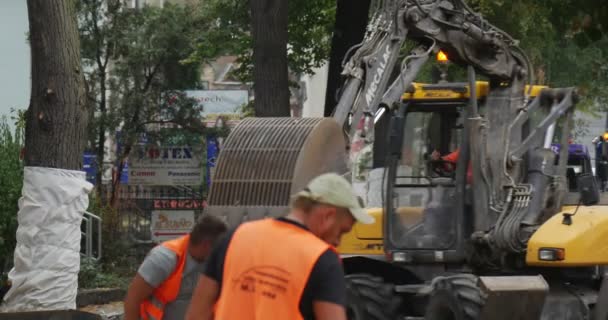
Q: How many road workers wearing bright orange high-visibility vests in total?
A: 2